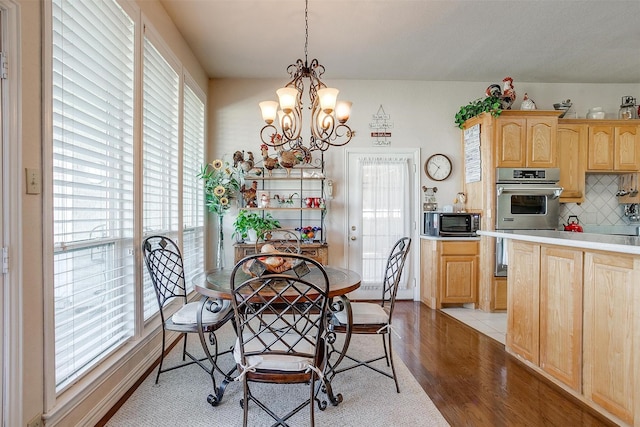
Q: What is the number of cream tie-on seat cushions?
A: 3